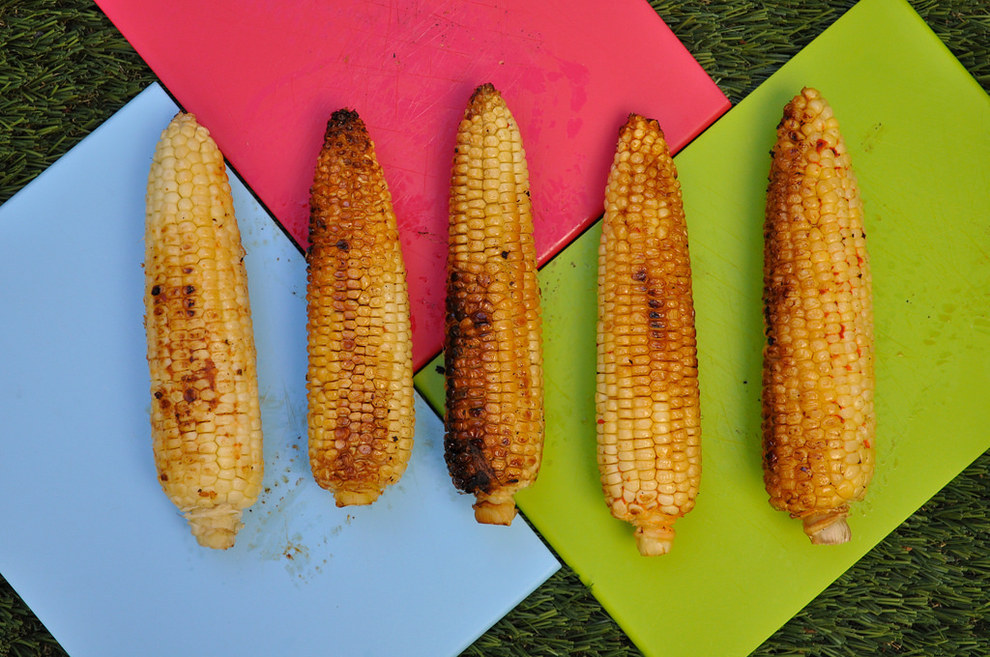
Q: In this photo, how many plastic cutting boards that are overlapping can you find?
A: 3